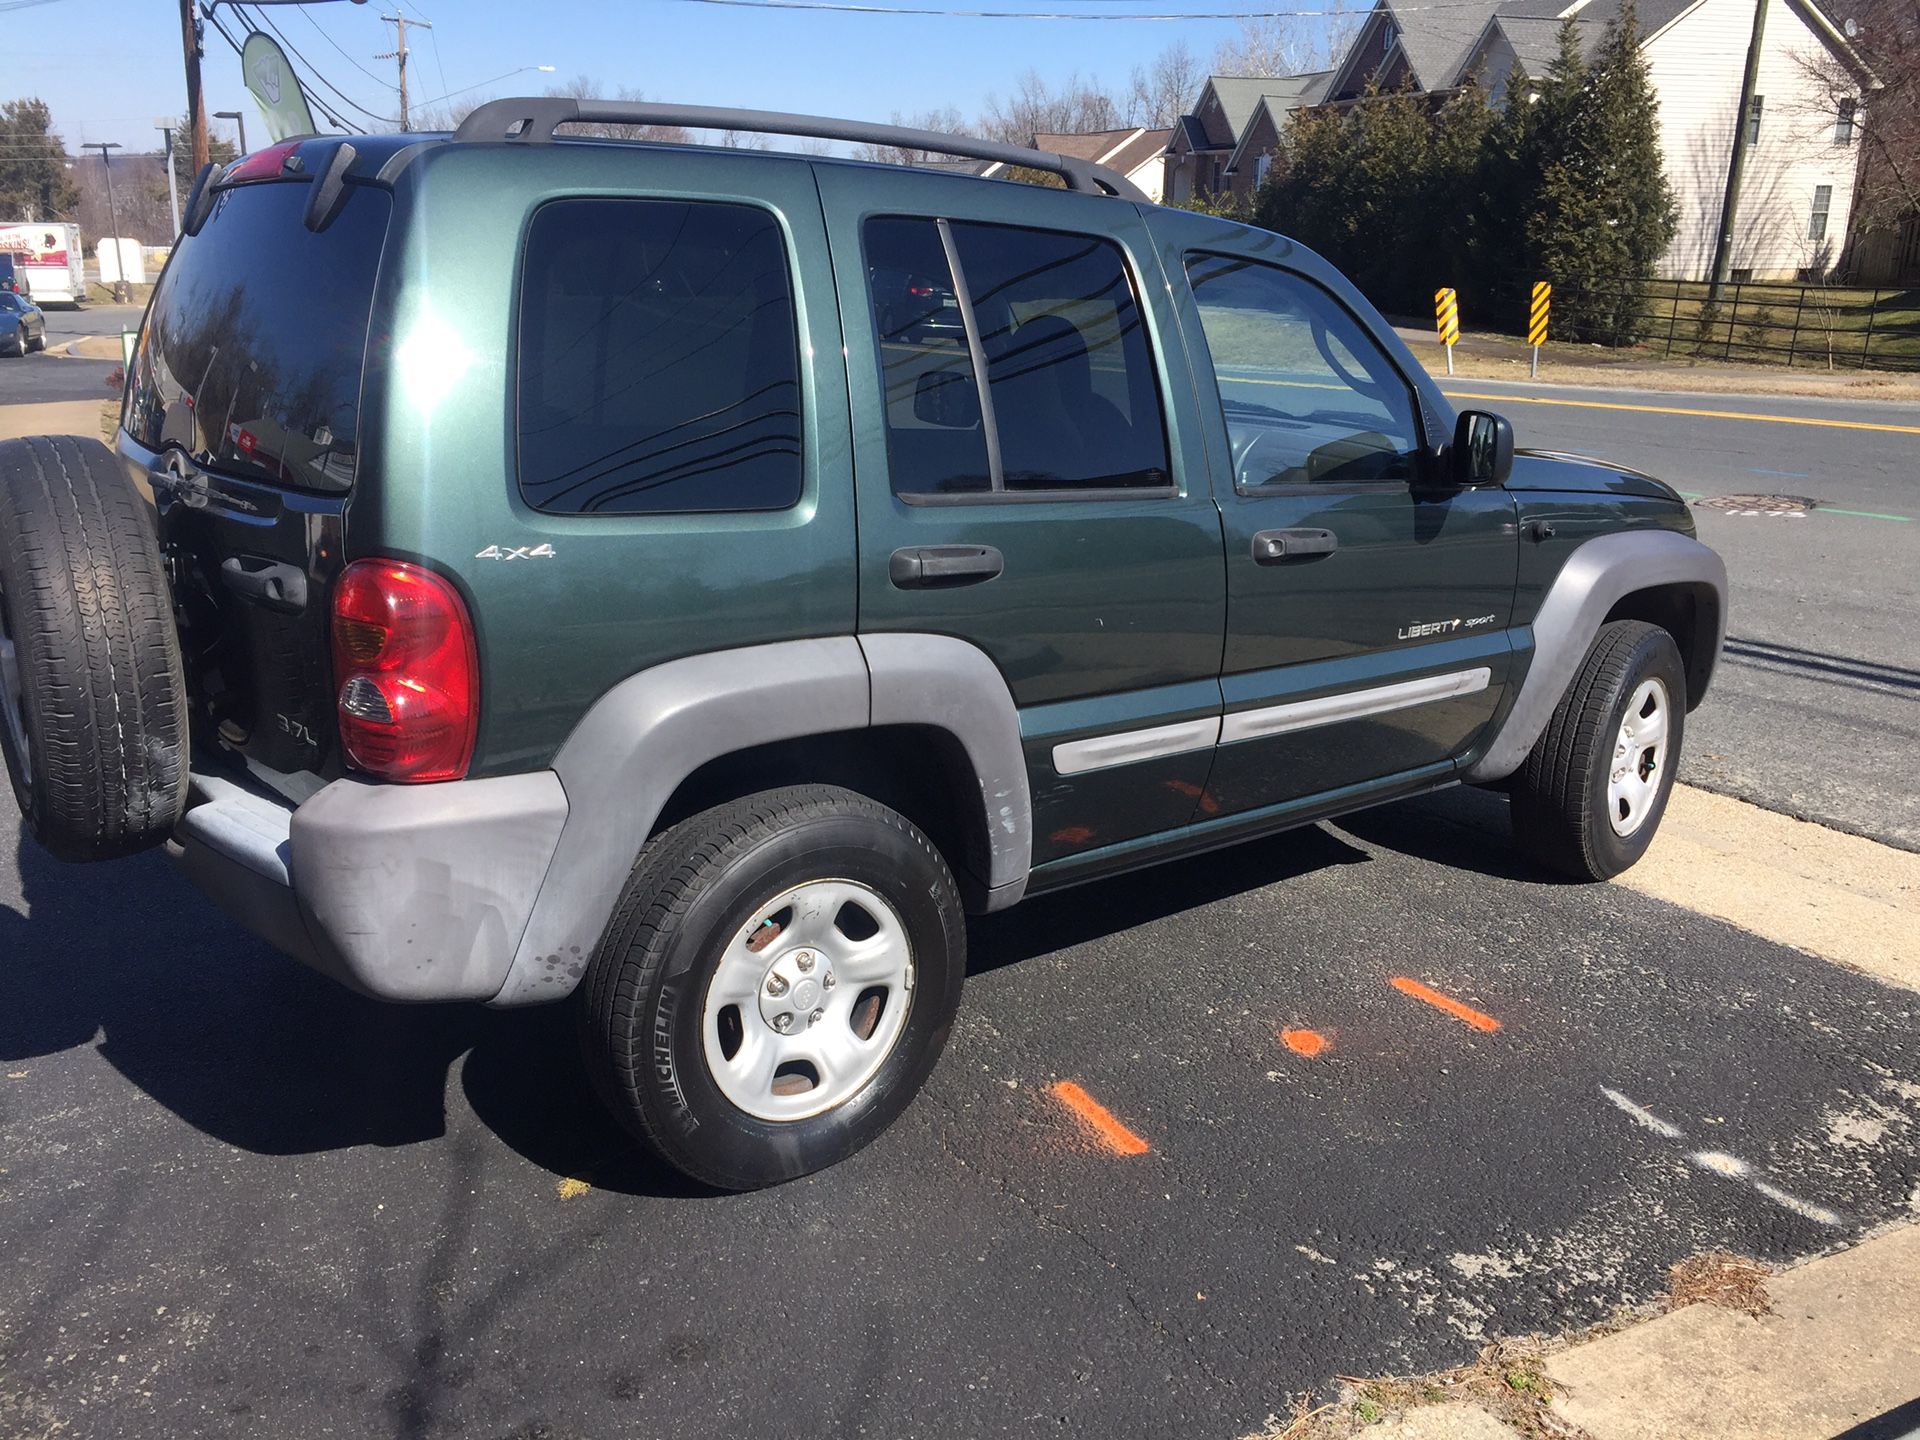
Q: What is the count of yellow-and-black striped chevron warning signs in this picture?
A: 2